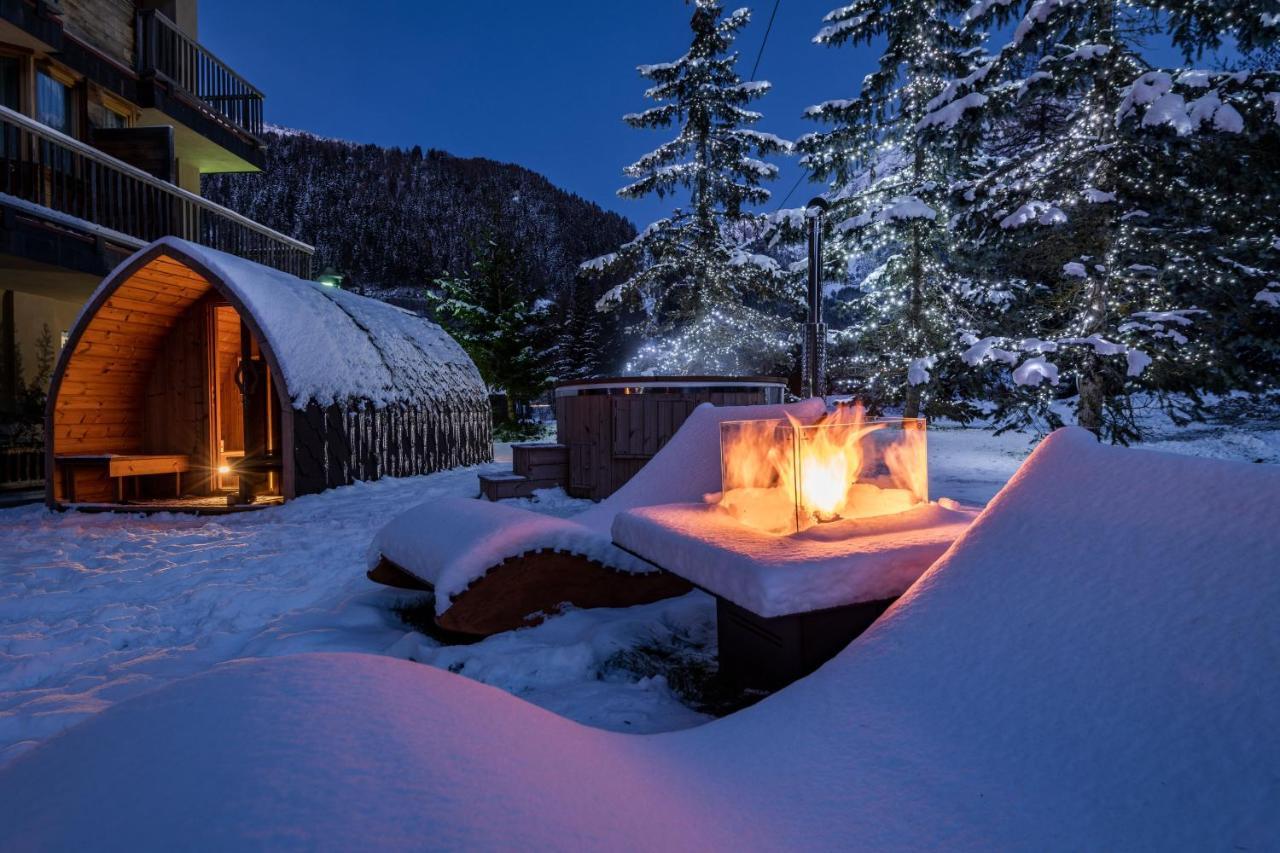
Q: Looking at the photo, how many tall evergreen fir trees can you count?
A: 3